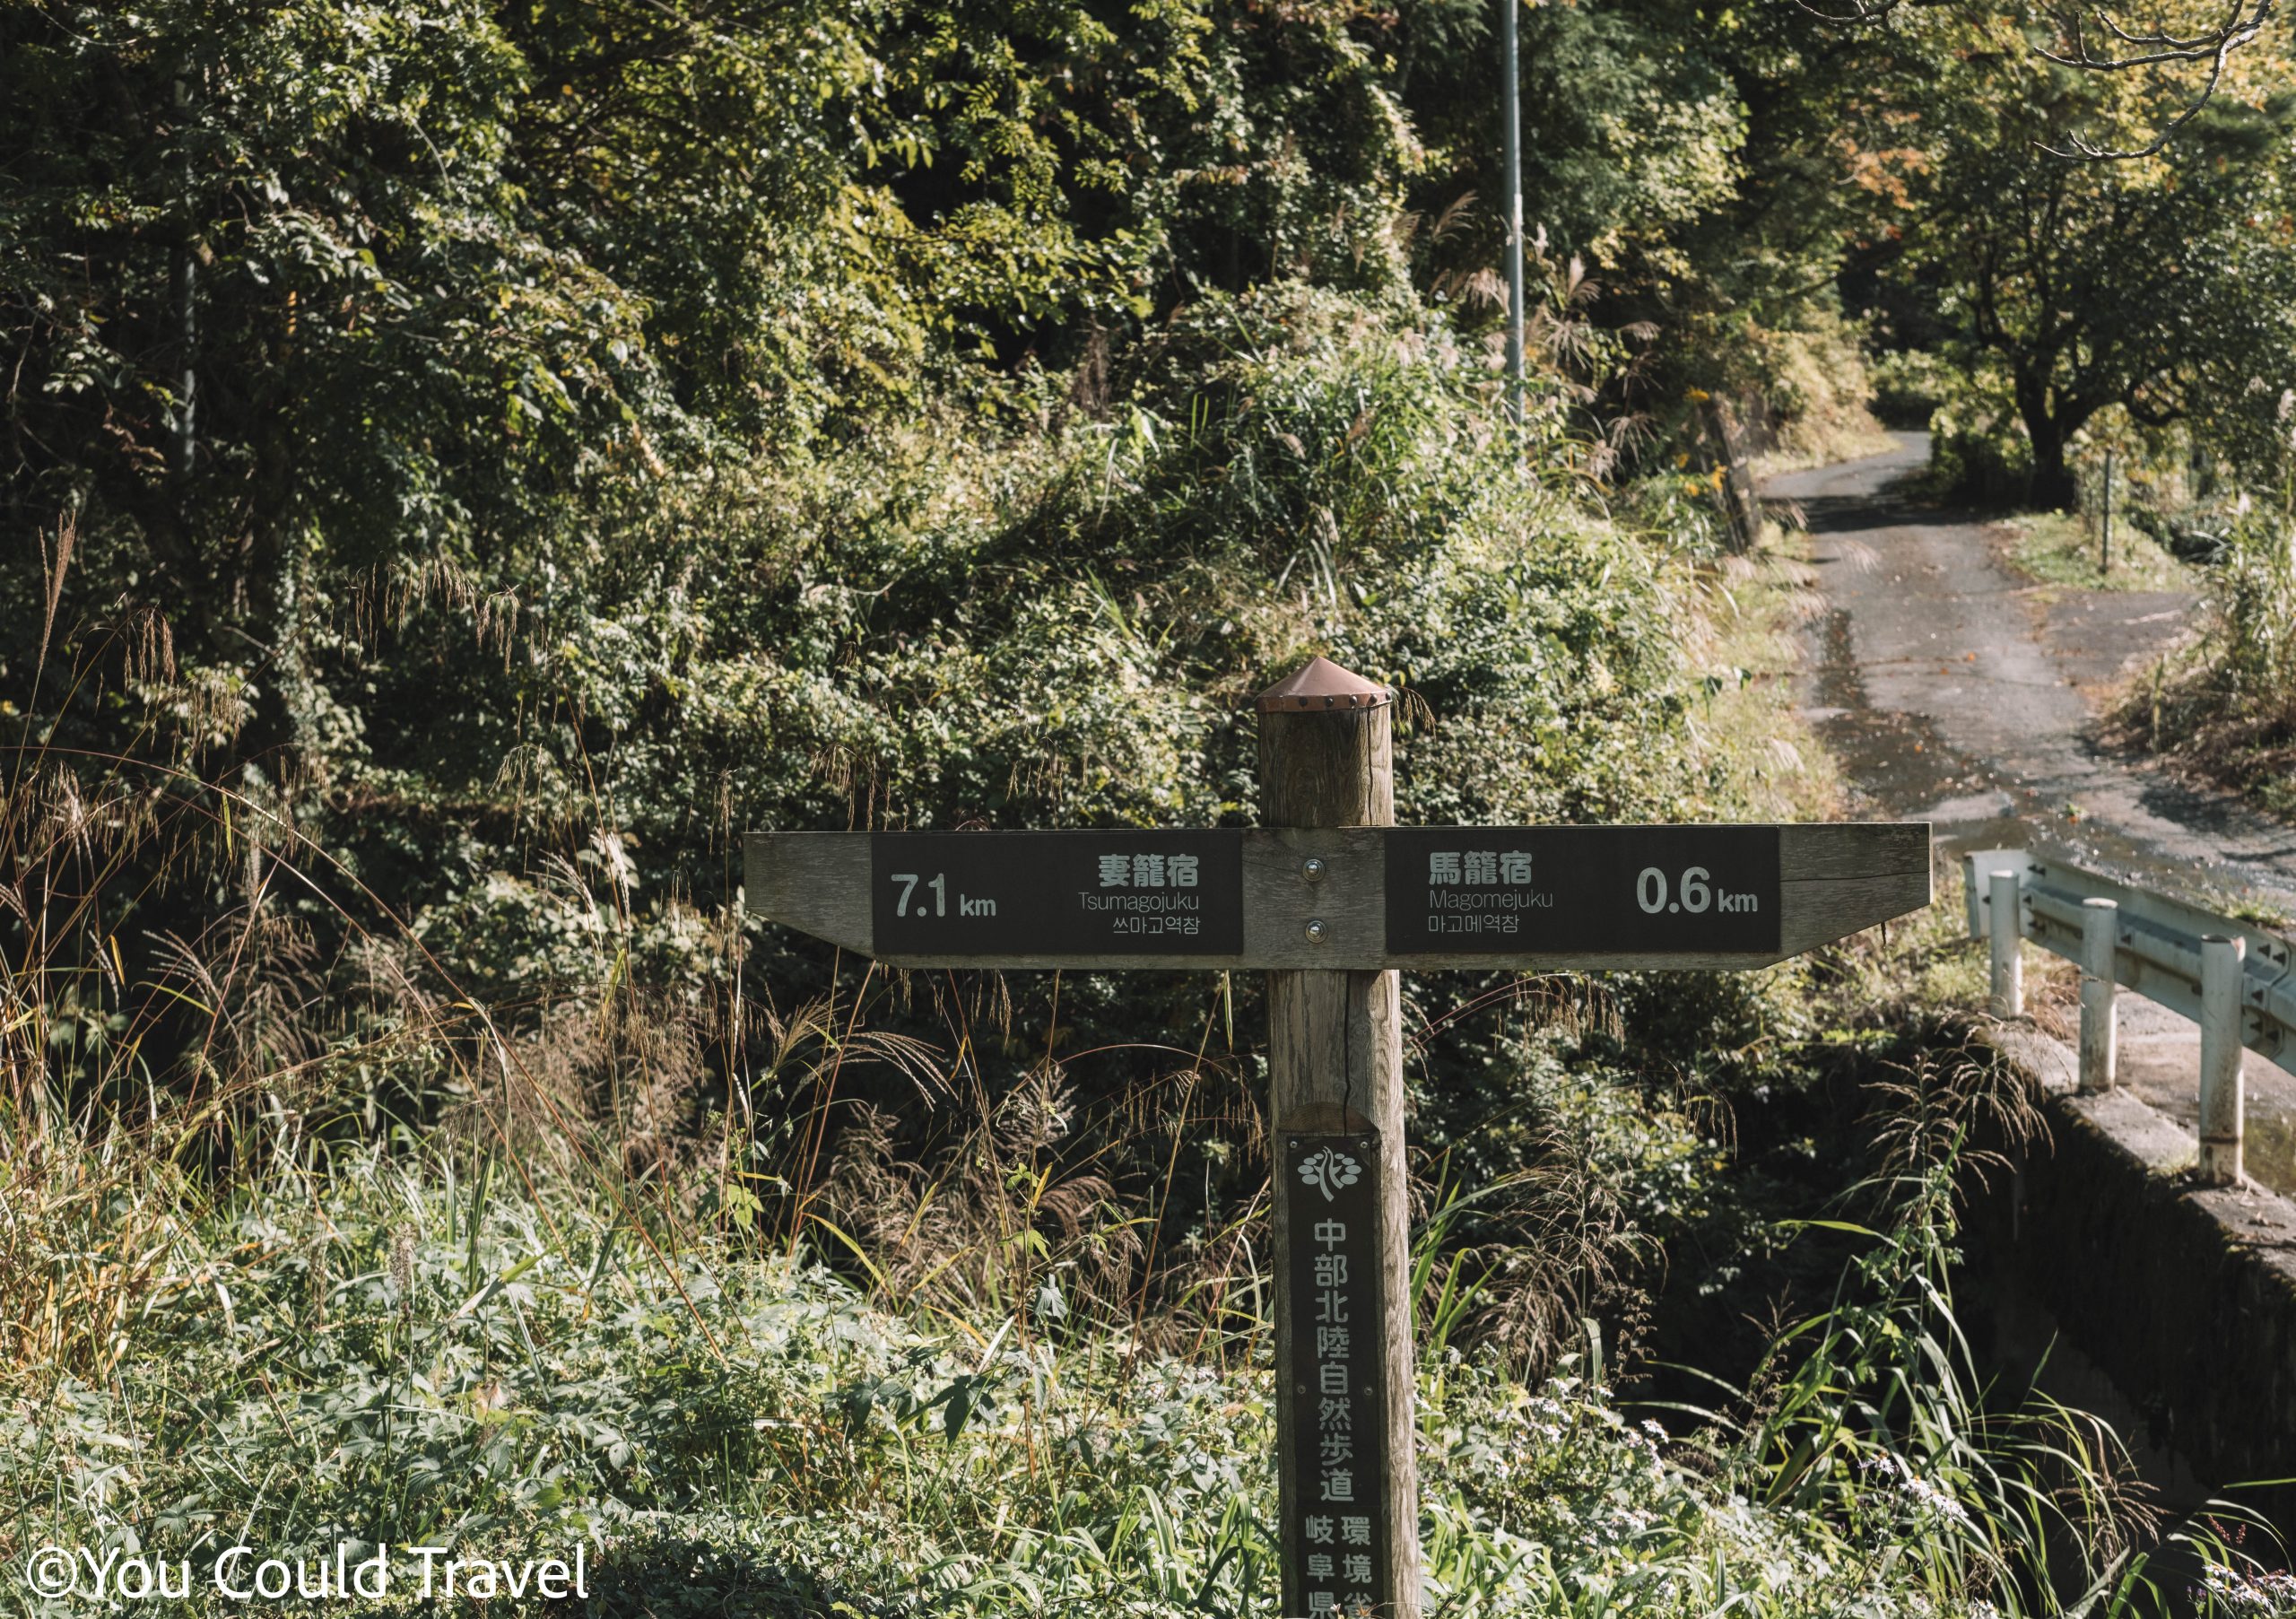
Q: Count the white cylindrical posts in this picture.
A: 3